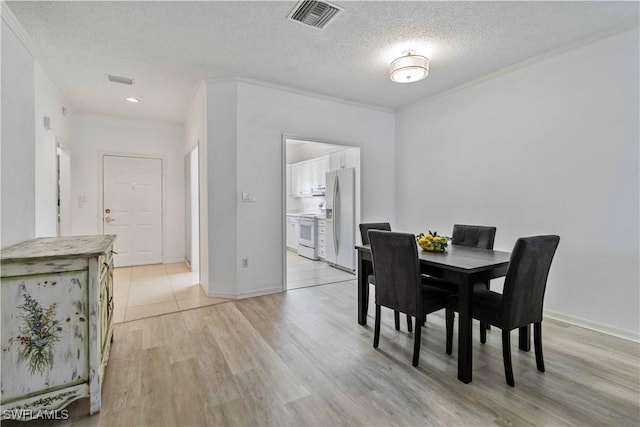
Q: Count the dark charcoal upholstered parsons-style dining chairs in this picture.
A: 4